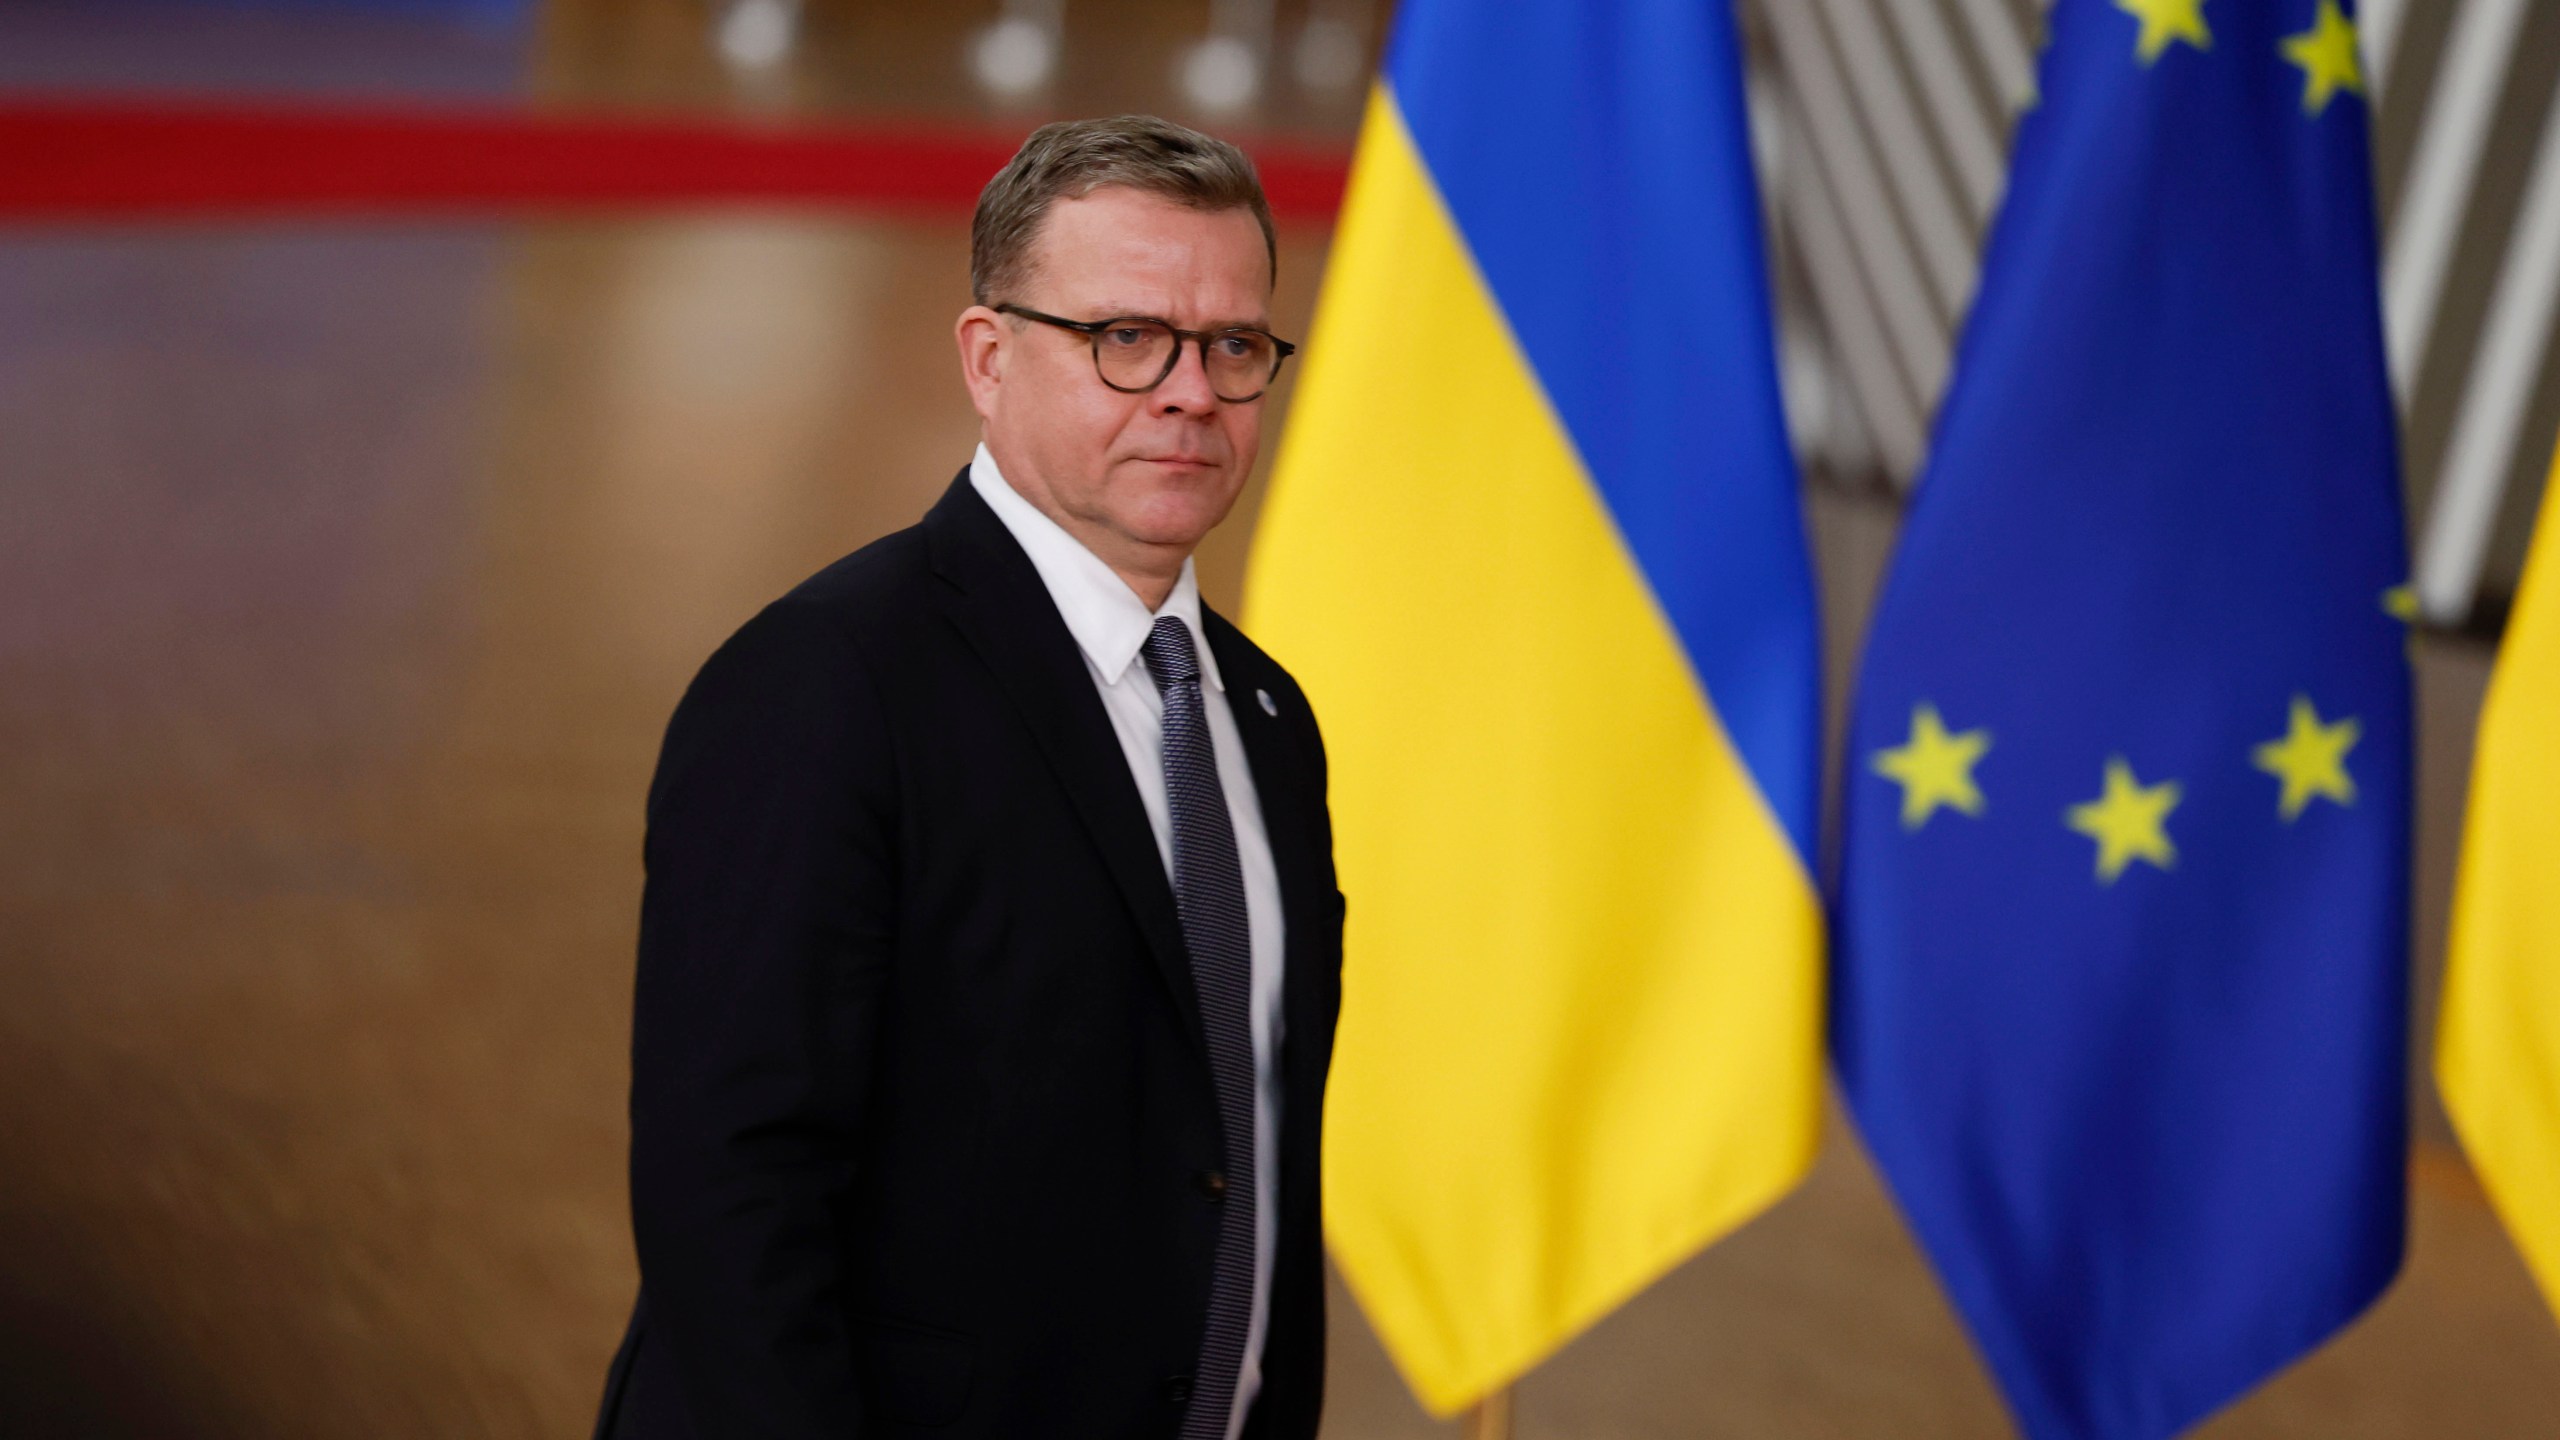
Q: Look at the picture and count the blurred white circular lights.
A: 4